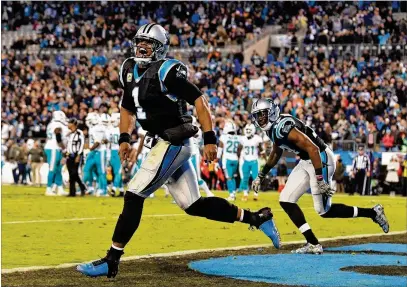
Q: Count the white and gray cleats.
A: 2